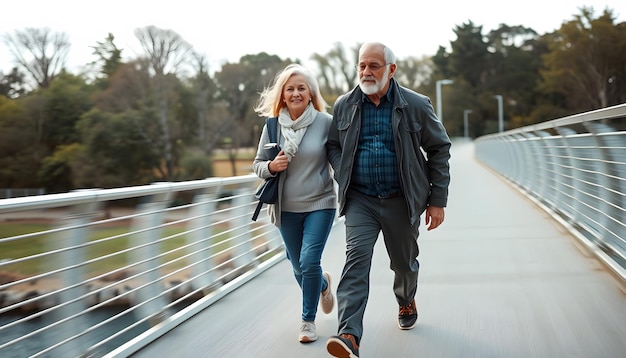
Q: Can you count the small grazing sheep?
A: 0